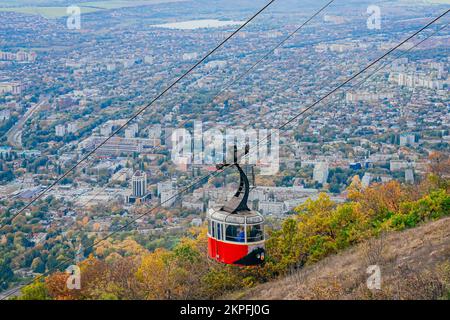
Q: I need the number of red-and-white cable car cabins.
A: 1